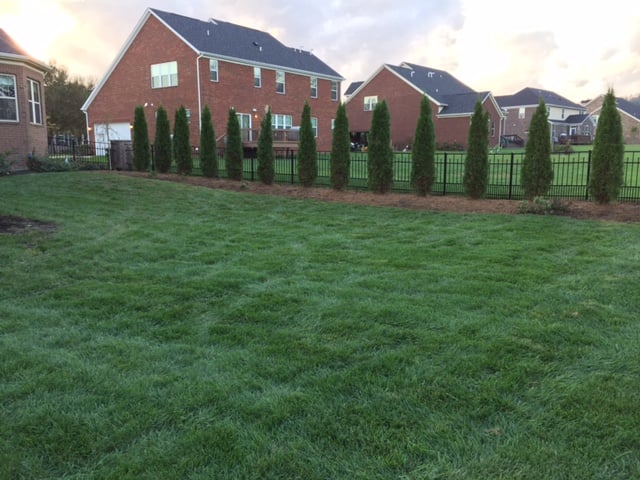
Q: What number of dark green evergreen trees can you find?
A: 13